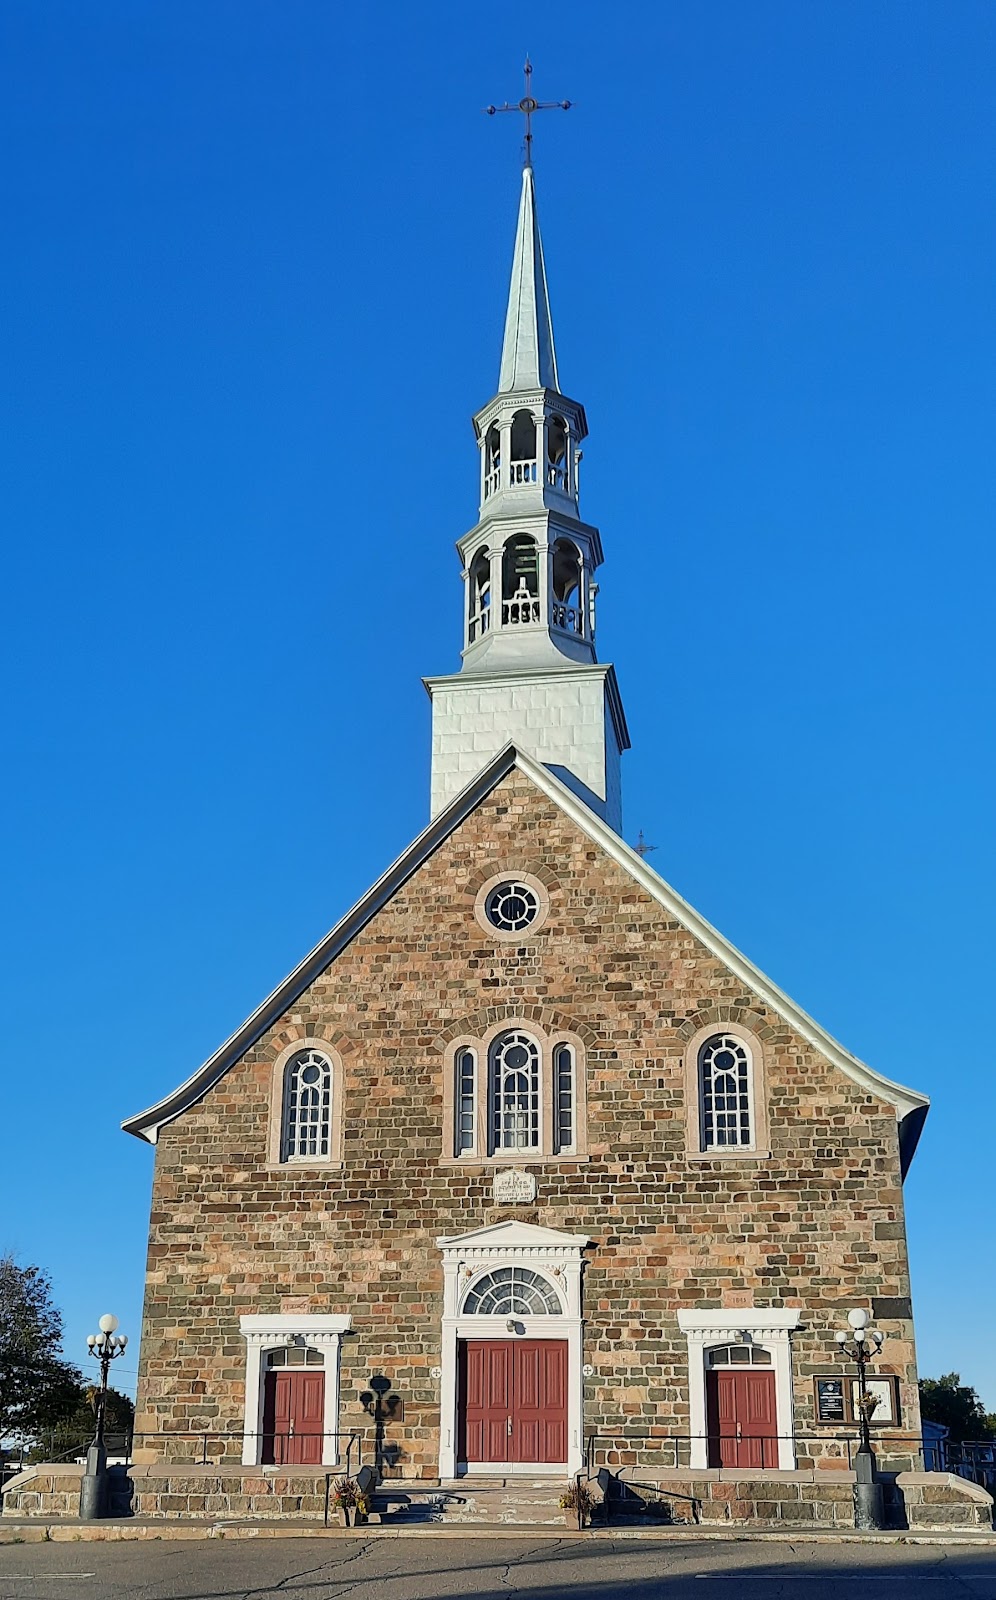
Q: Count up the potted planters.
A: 2